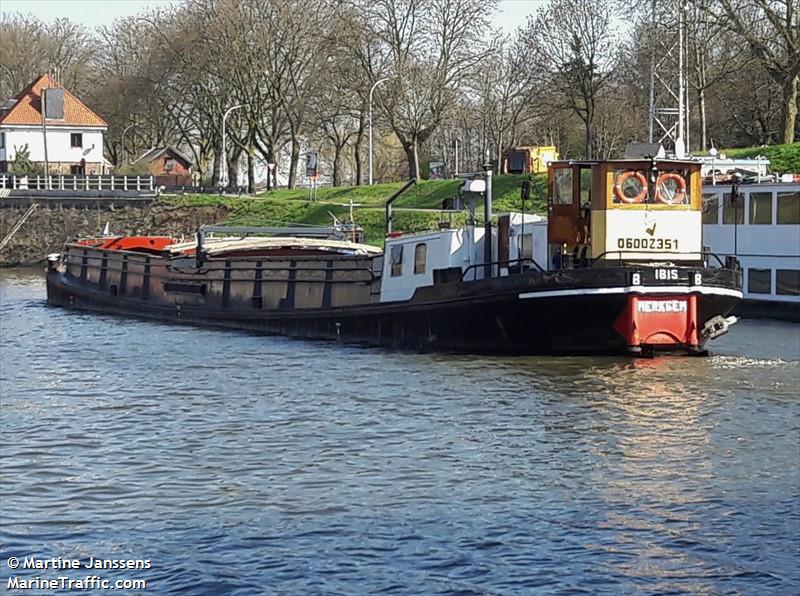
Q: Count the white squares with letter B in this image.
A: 2